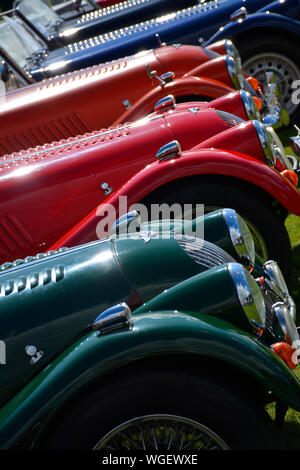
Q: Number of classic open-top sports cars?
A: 5